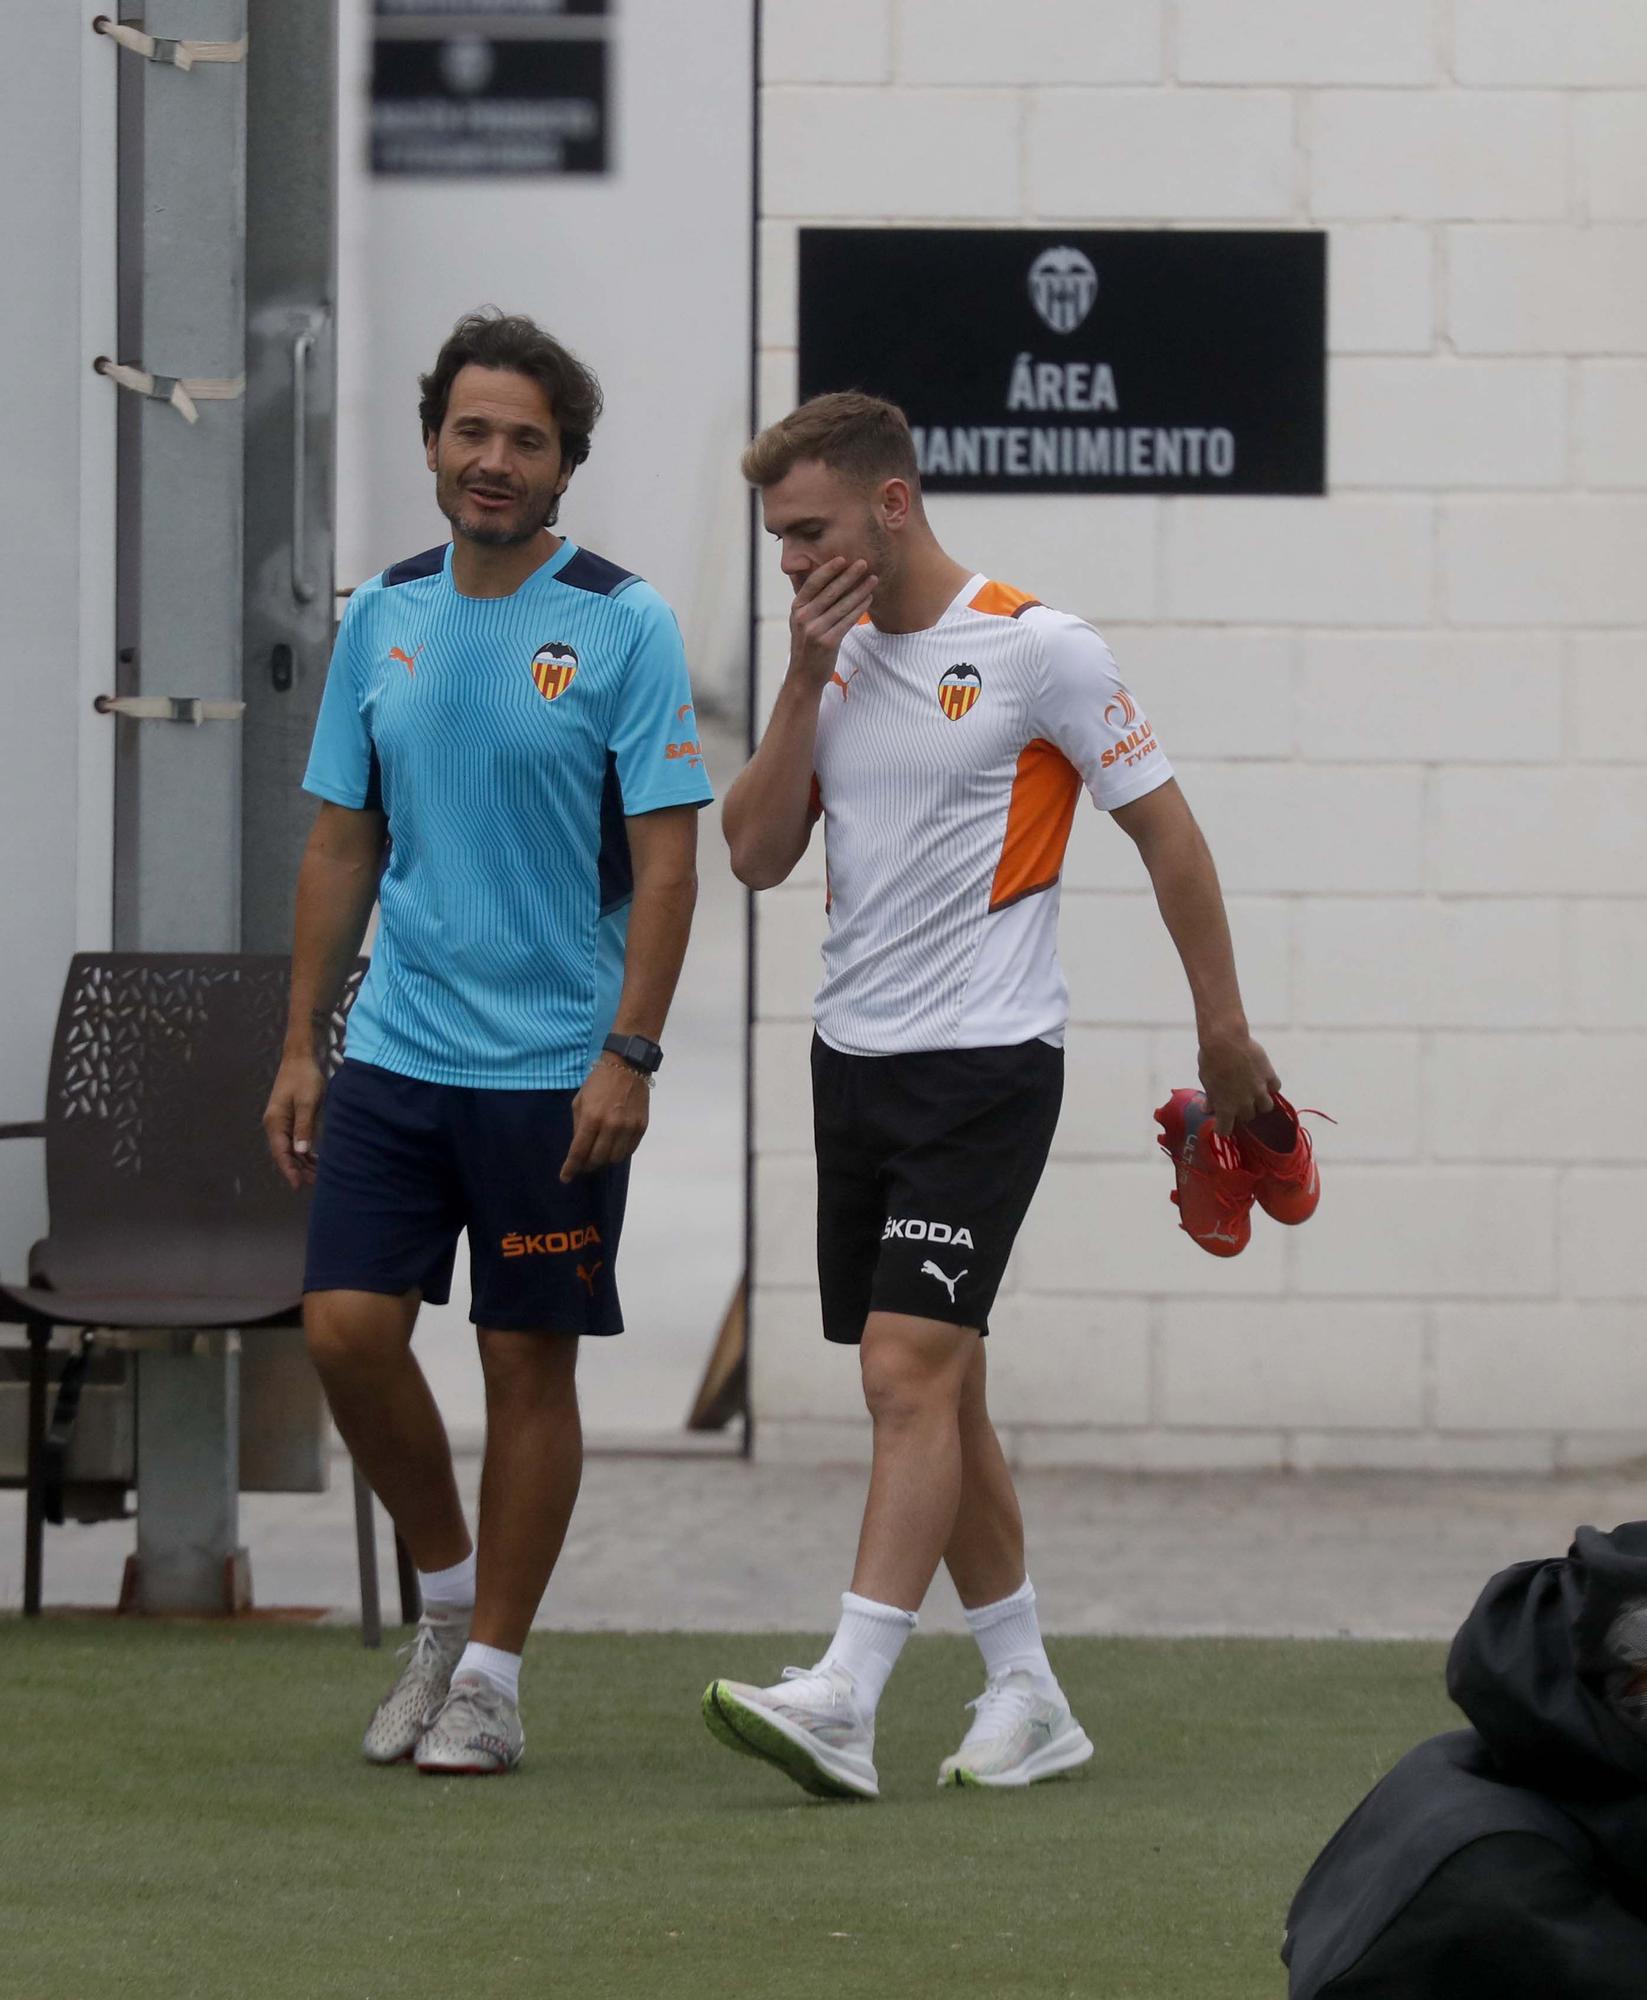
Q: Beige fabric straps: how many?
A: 3